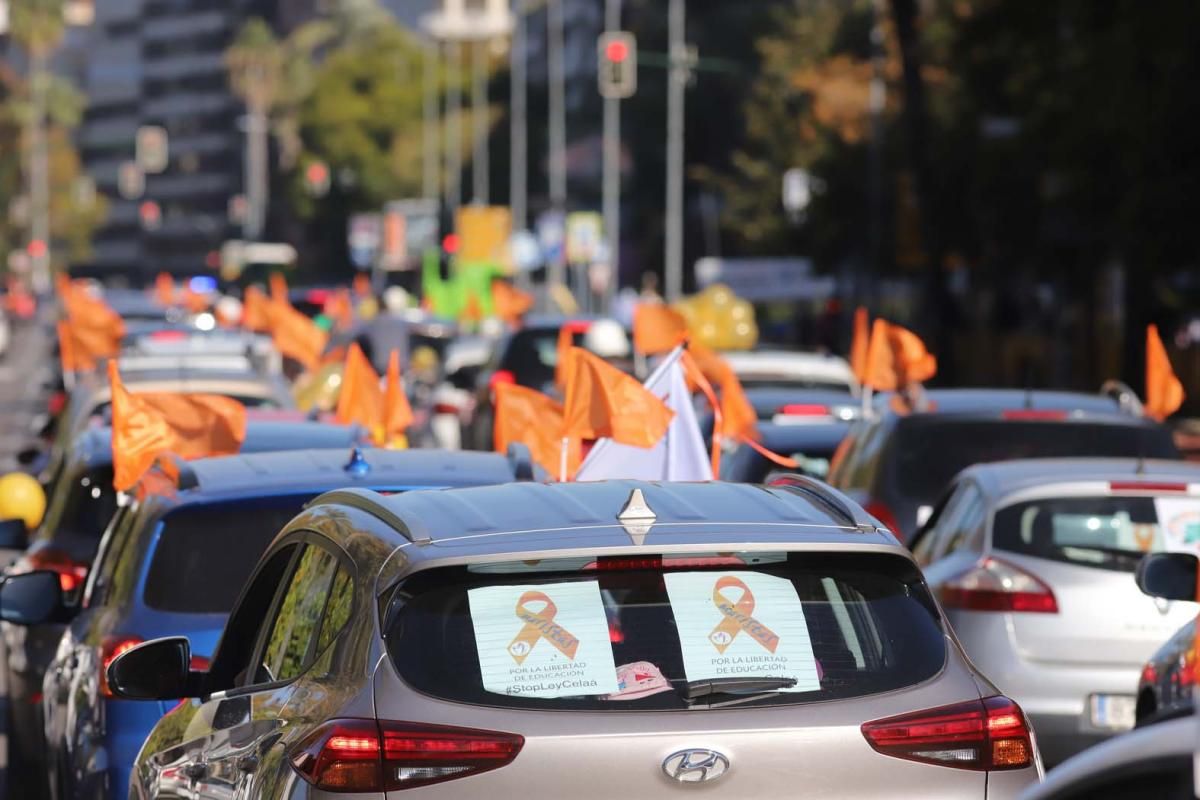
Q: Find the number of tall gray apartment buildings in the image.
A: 1